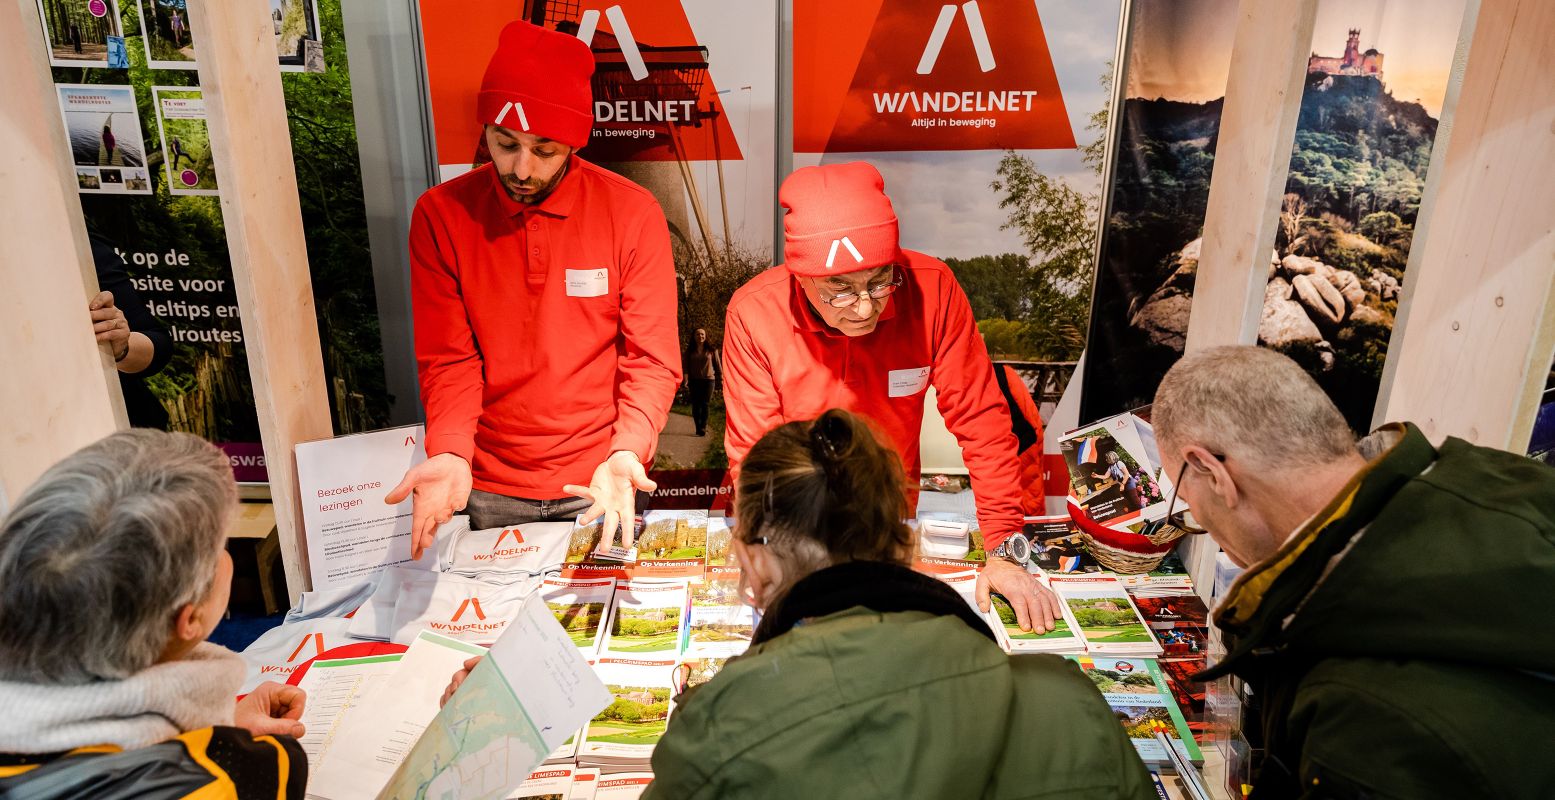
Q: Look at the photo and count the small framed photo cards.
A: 5